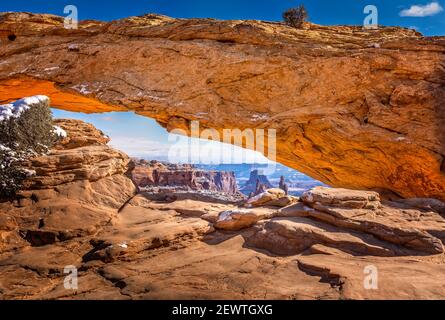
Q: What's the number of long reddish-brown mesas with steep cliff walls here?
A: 1